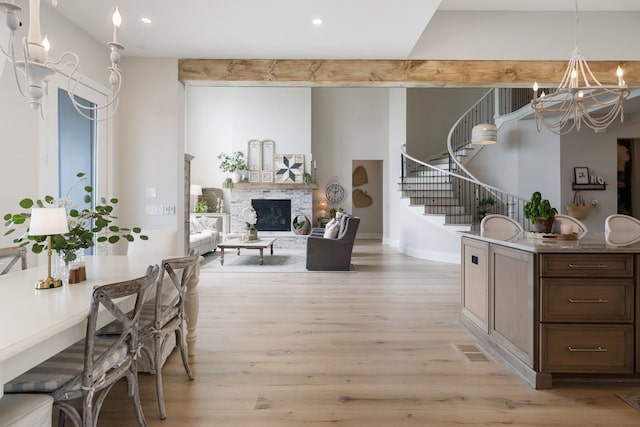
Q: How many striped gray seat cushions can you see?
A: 2